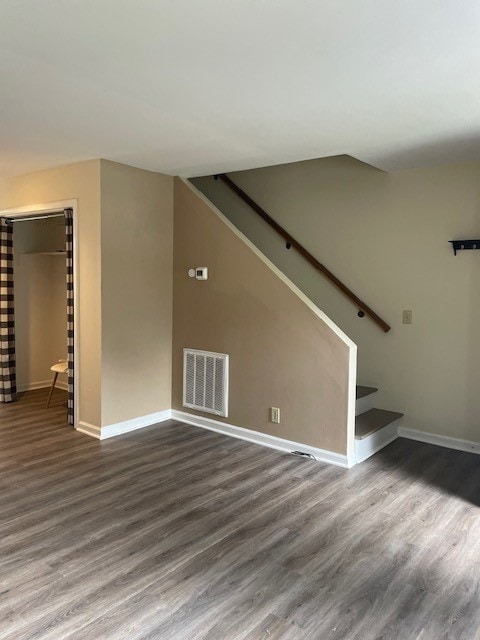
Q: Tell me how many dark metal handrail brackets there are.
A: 3